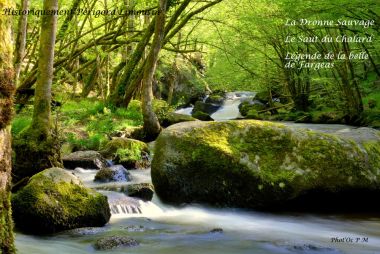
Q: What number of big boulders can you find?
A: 2